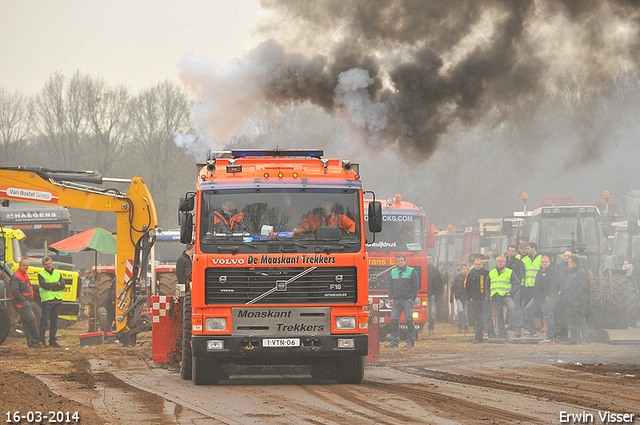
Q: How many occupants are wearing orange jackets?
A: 2